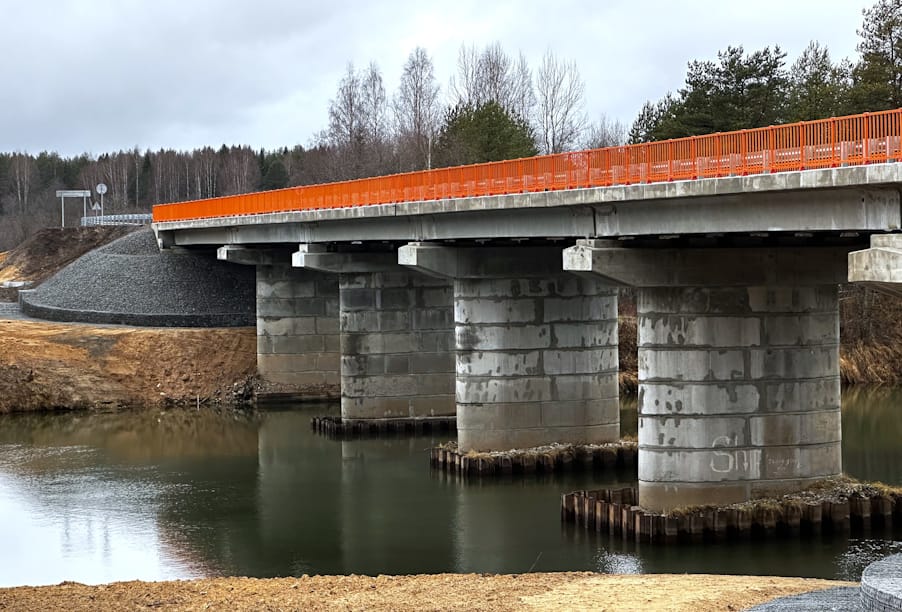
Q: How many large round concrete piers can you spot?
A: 4